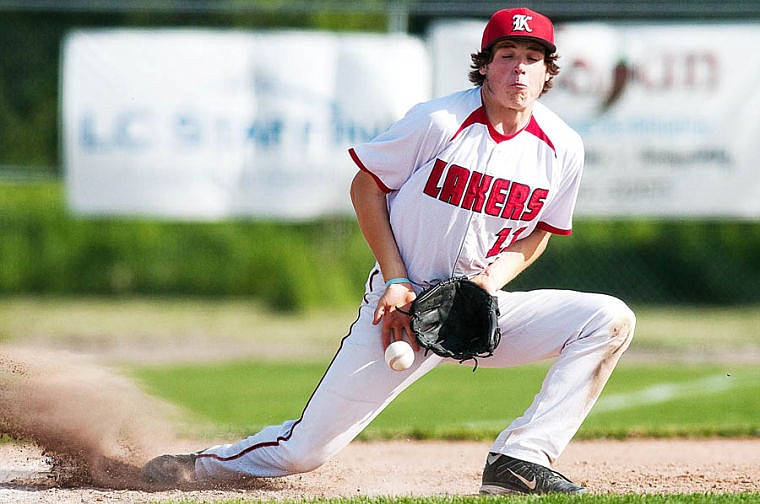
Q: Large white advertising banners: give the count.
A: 2